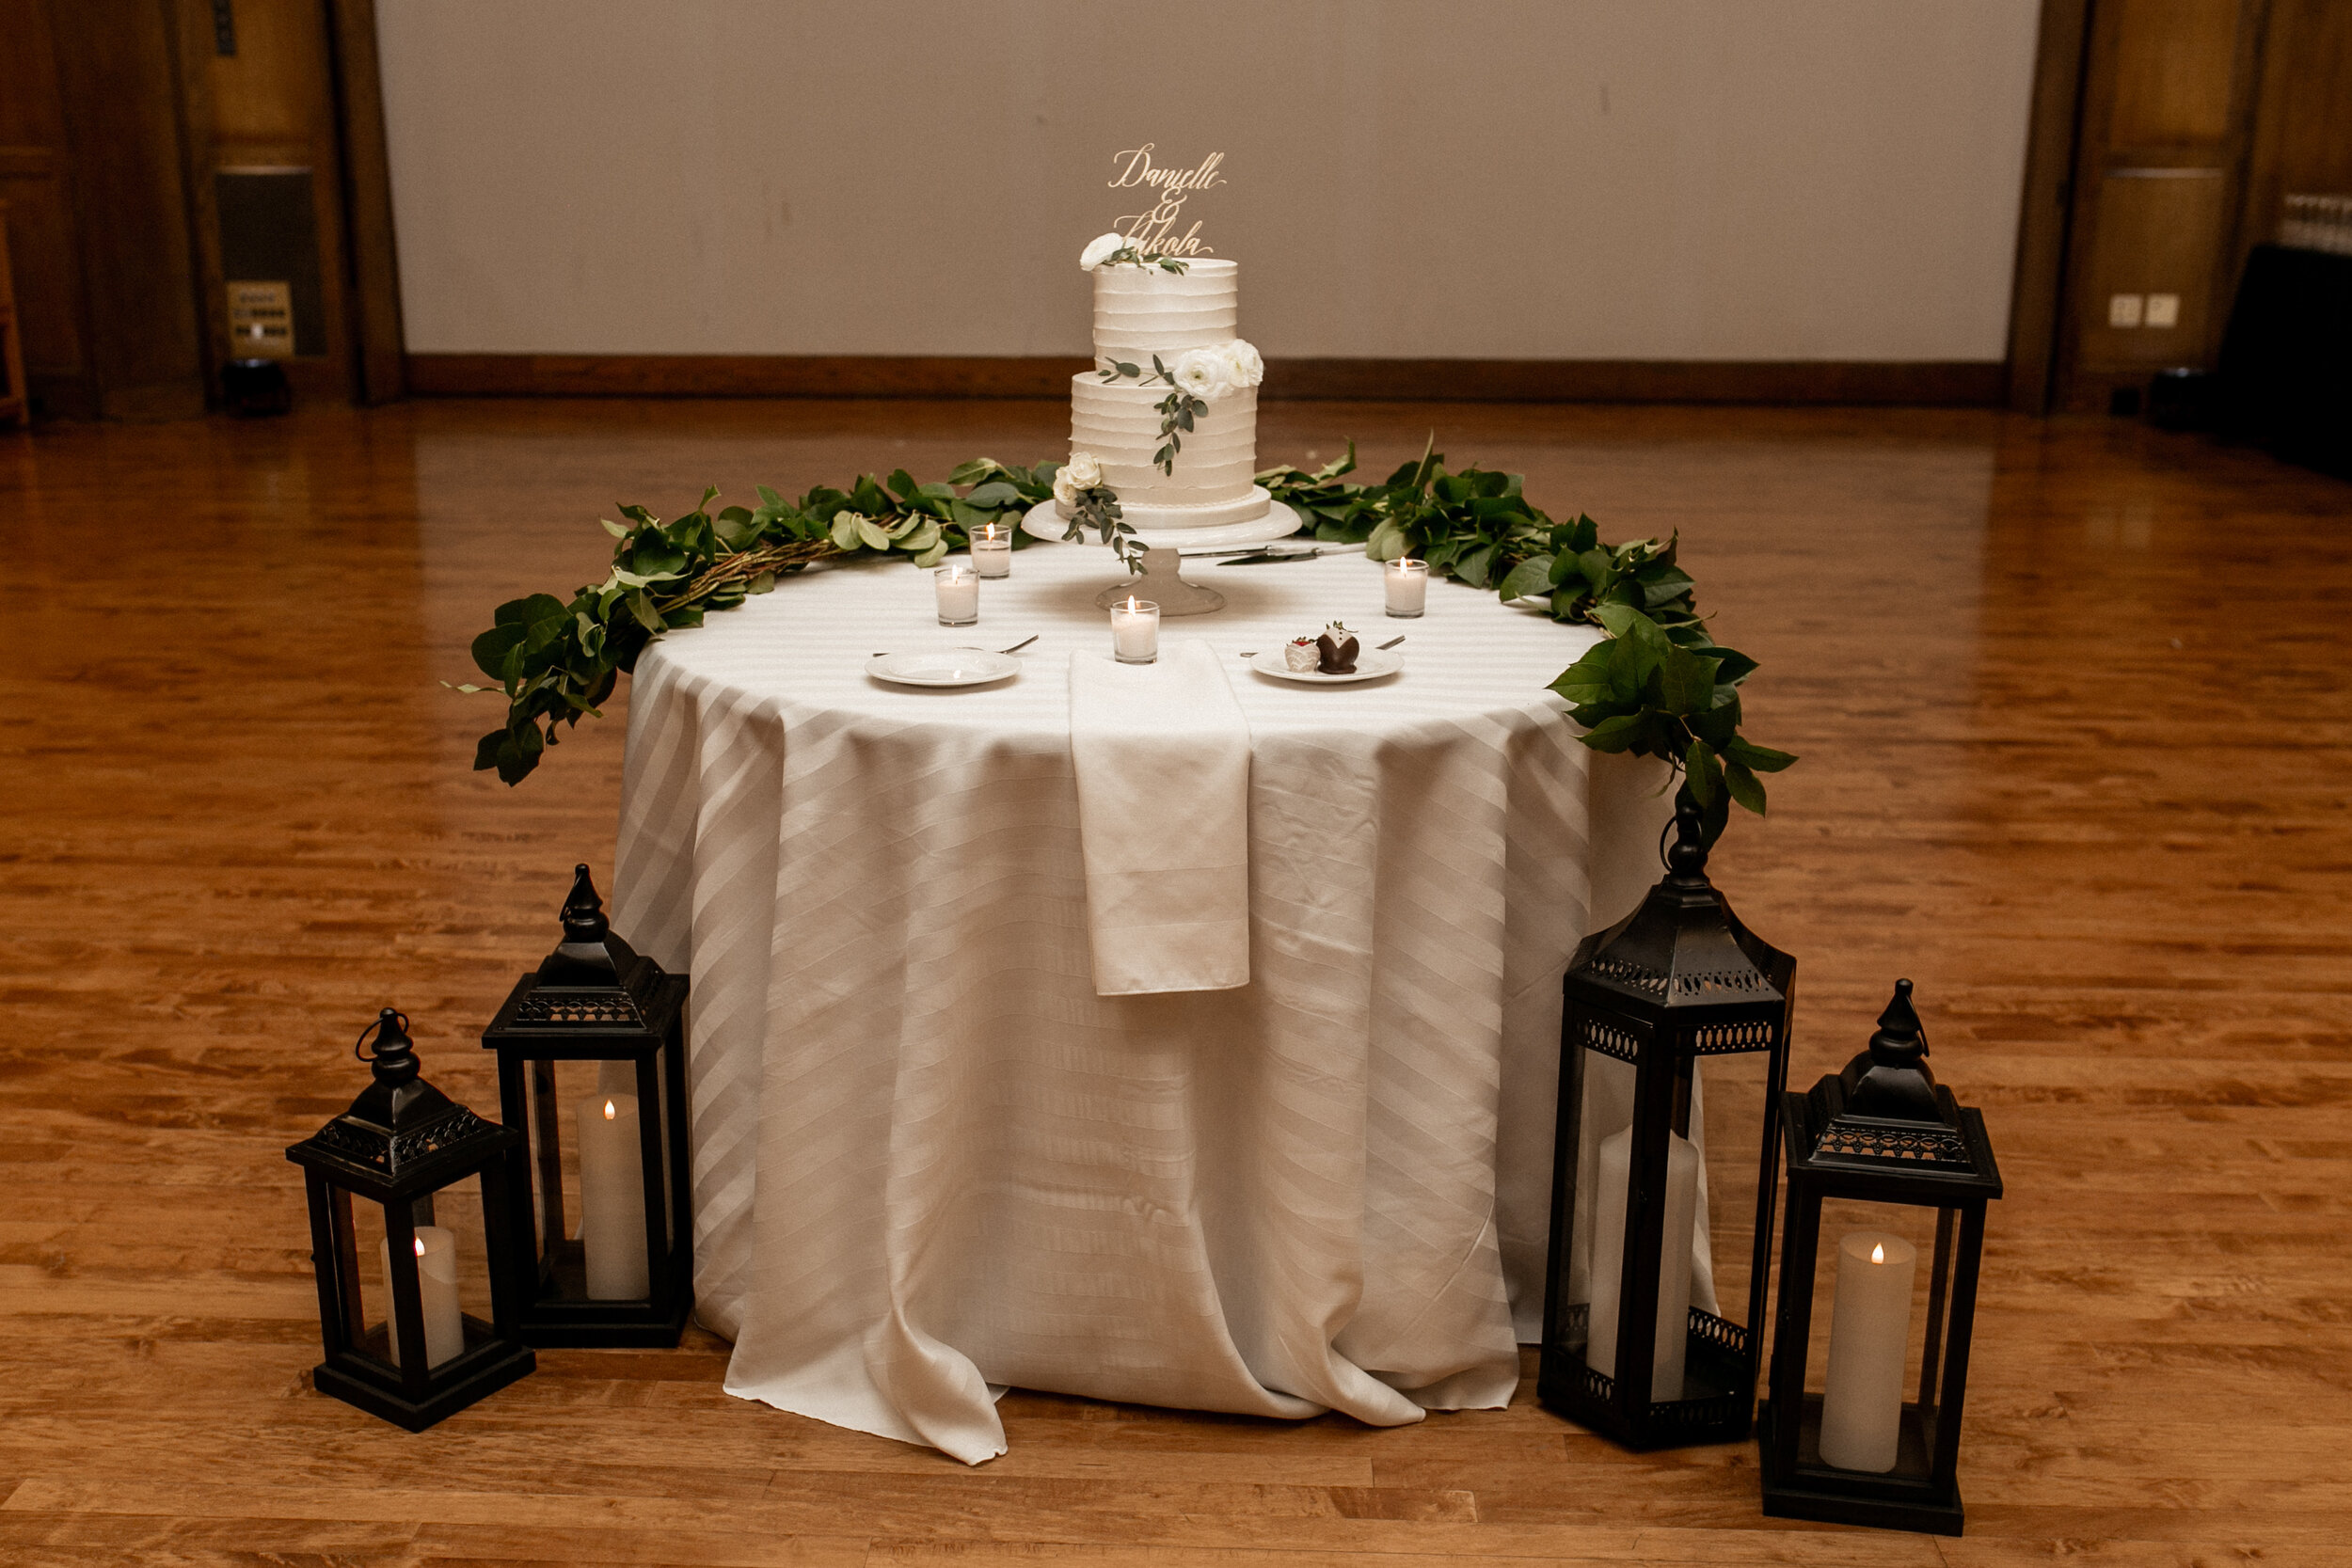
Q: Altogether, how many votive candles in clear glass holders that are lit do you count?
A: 4